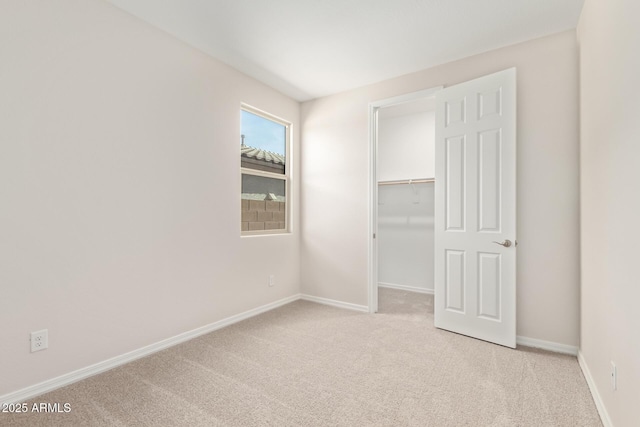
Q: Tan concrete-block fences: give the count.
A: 1